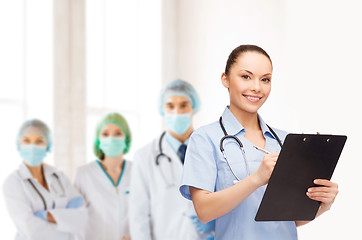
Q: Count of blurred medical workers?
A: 3